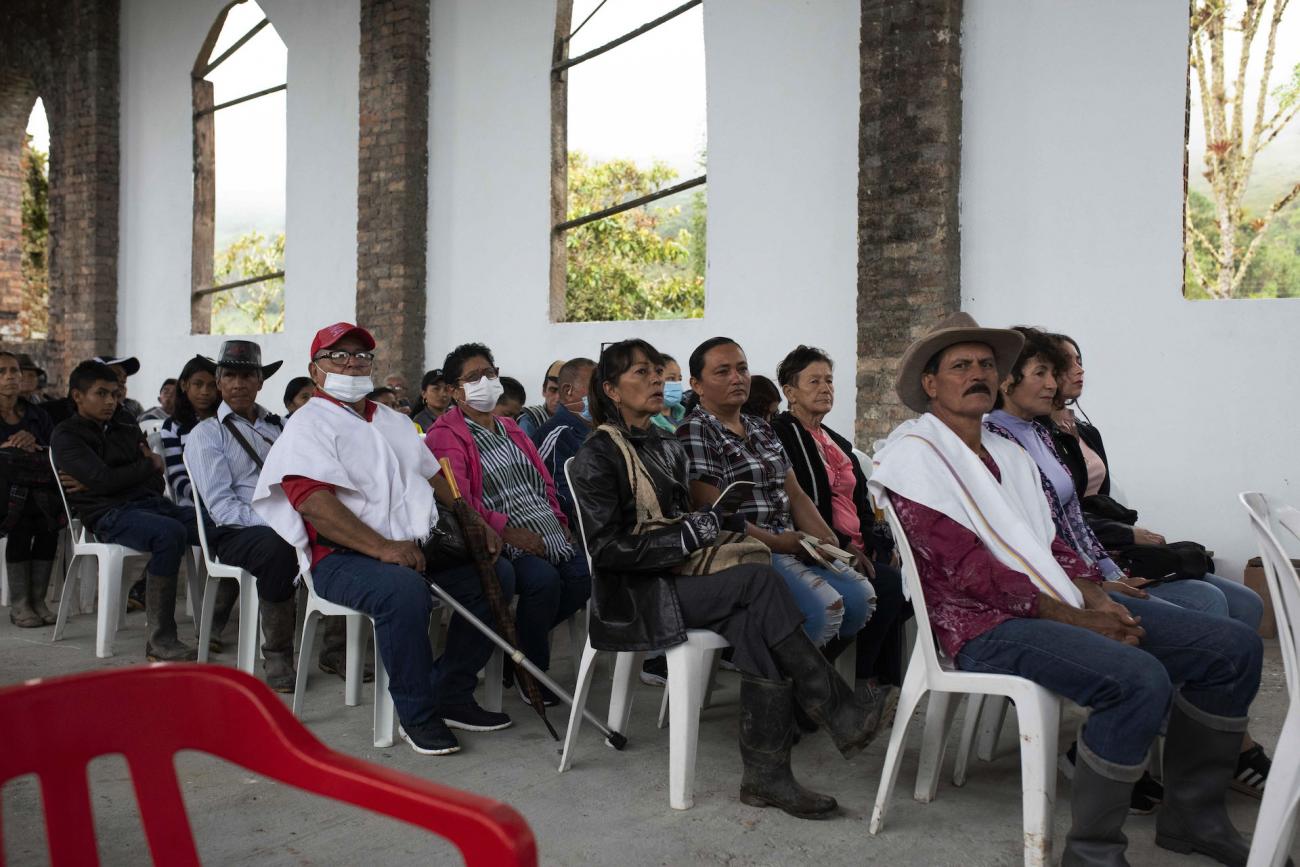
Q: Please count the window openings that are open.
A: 4